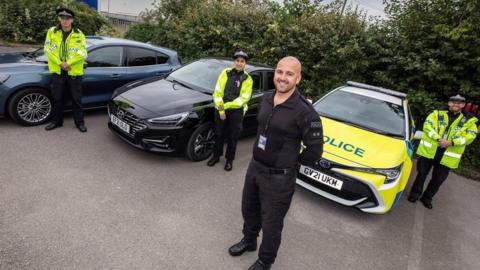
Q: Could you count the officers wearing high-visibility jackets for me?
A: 3